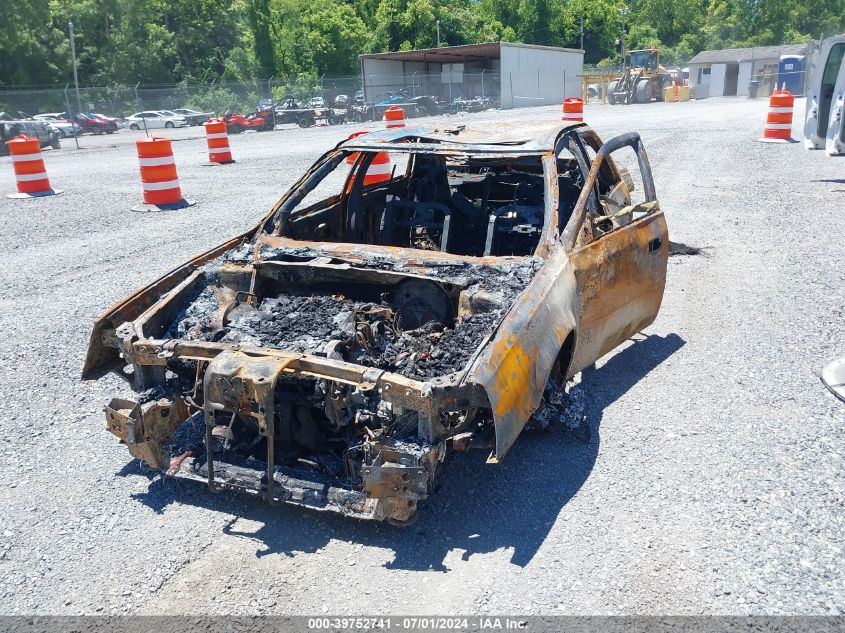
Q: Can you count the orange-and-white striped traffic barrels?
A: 7